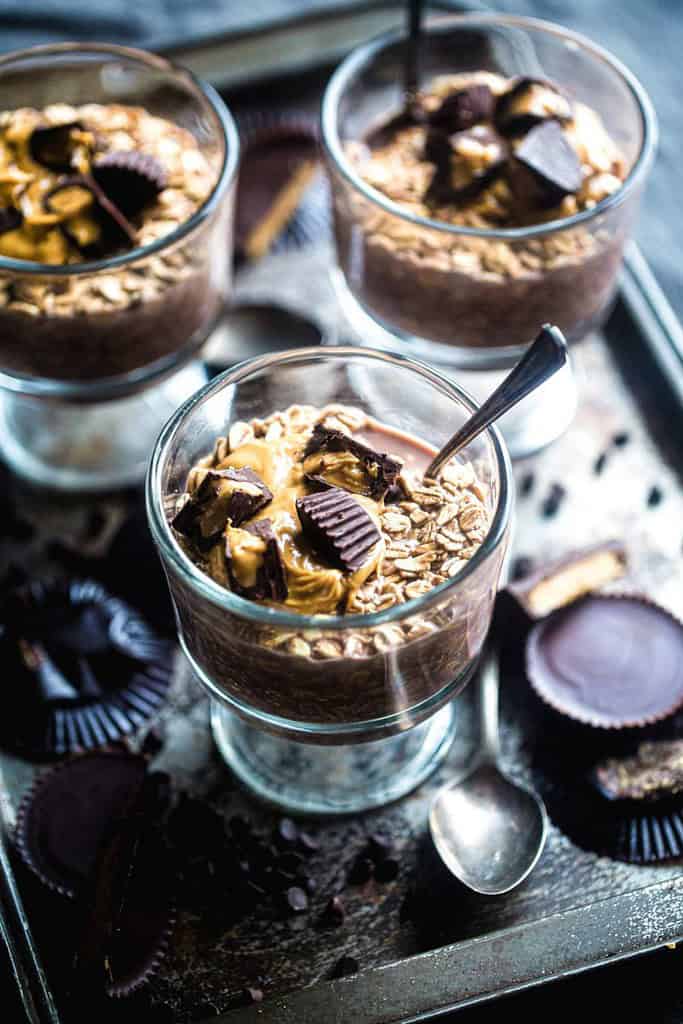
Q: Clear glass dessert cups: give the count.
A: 3